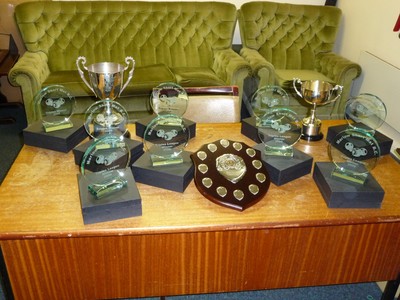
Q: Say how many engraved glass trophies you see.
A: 9